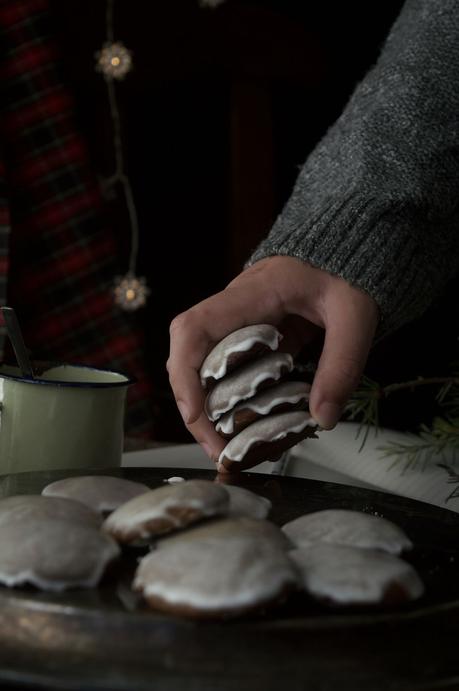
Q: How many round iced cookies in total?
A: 13